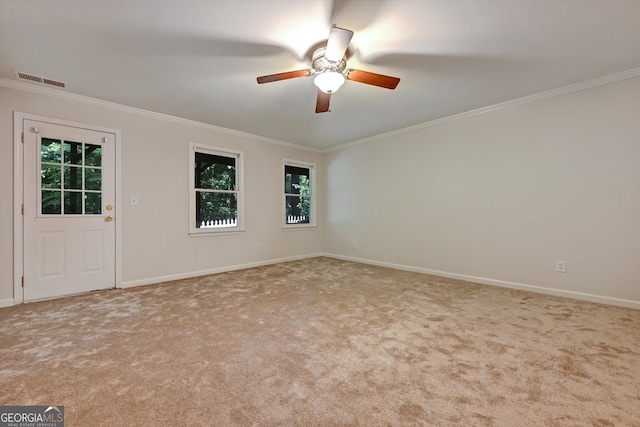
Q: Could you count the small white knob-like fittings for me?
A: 2